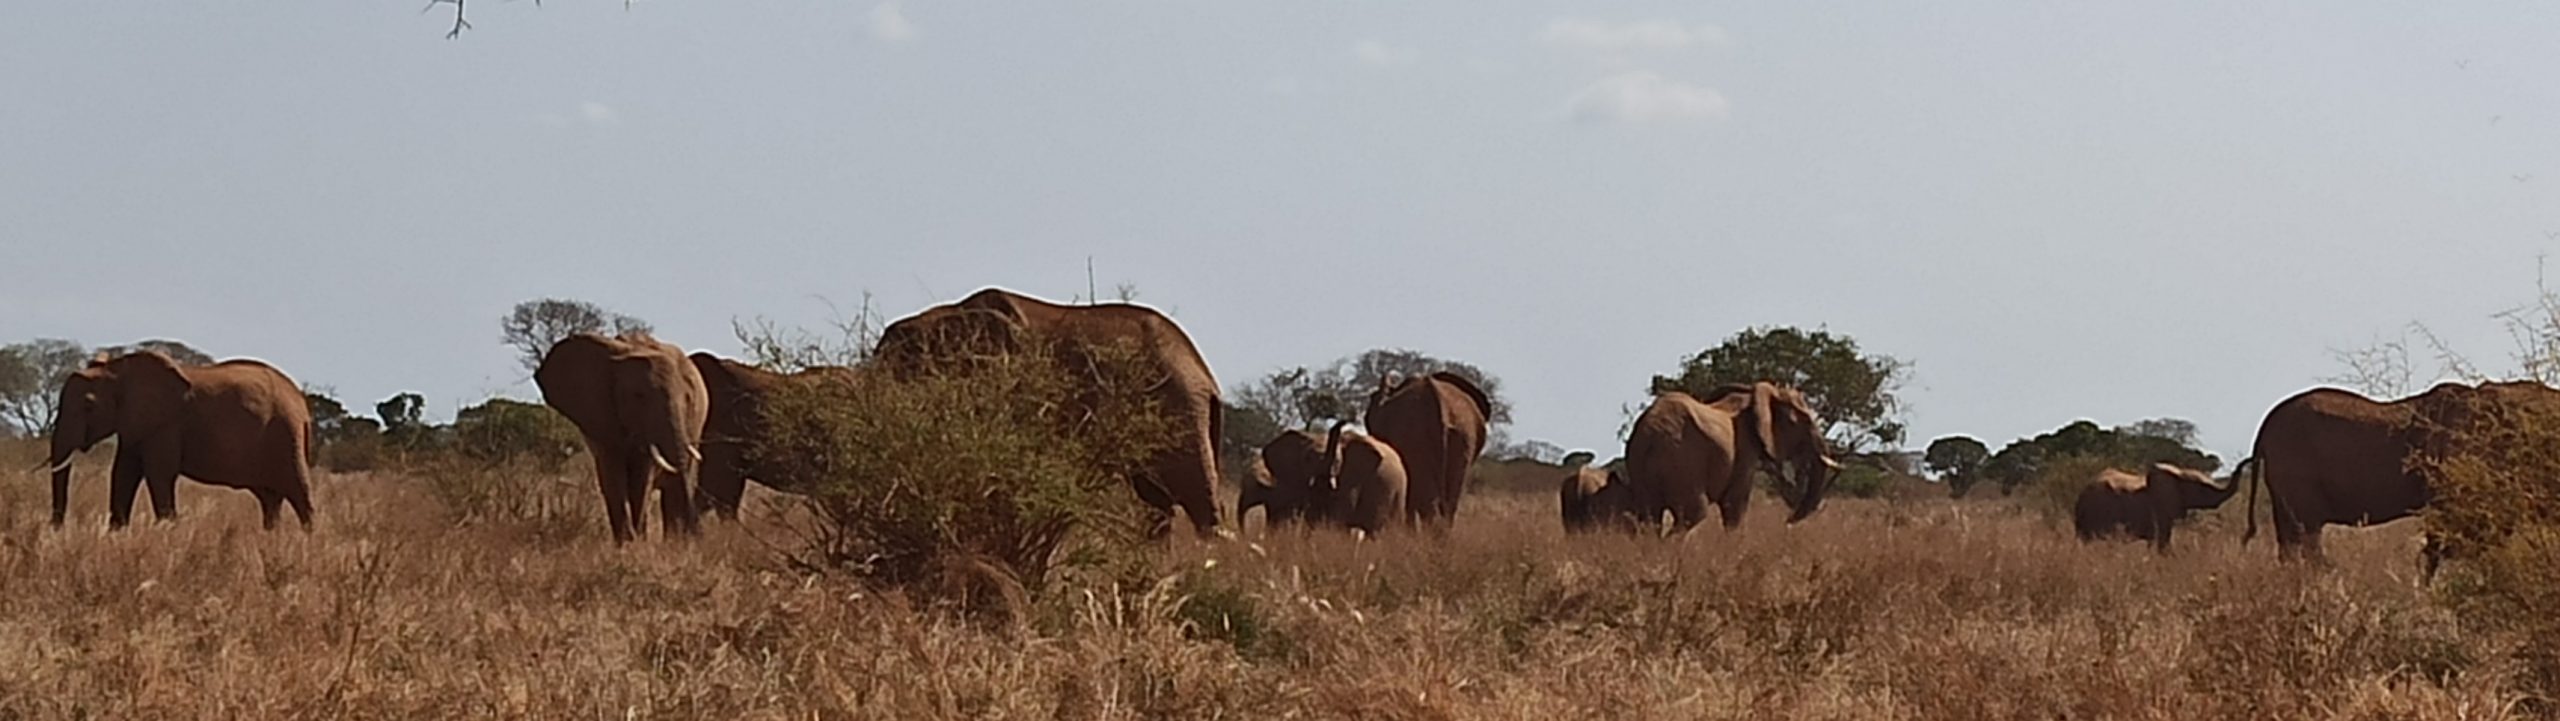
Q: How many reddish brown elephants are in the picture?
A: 11